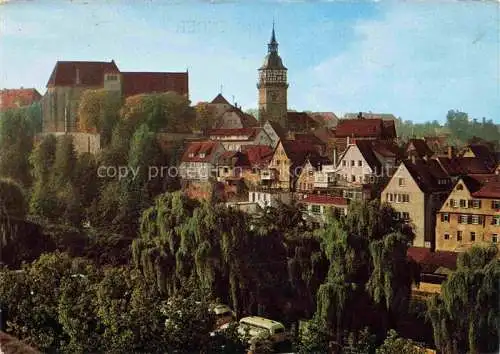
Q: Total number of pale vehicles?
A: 2